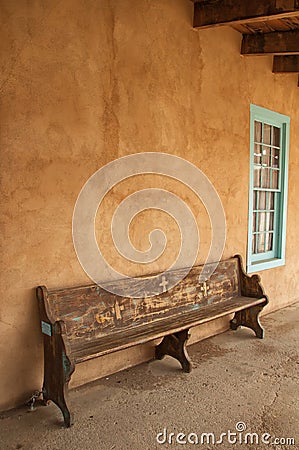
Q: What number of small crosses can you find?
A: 3